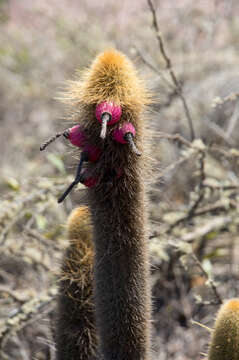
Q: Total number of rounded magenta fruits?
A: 5